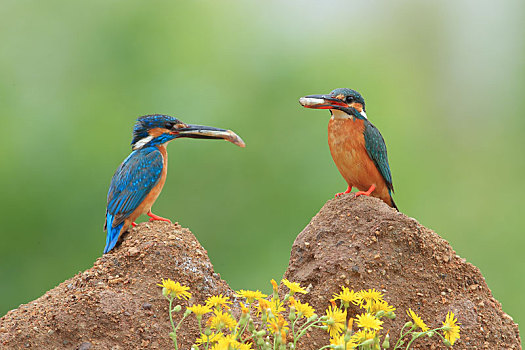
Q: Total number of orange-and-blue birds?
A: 2